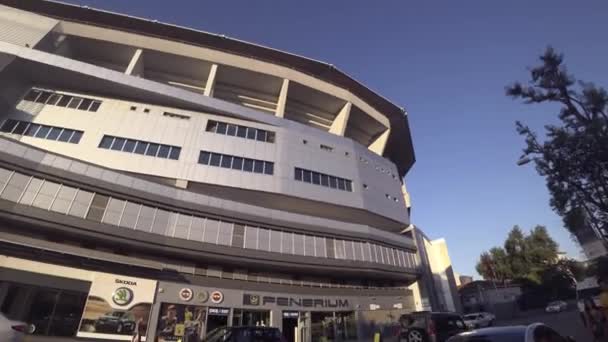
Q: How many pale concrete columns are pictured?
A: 5